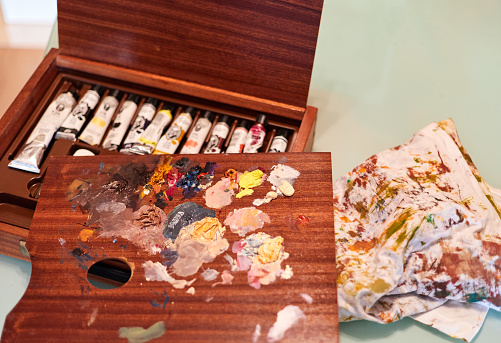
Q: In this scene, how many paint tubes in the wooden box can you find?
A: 12